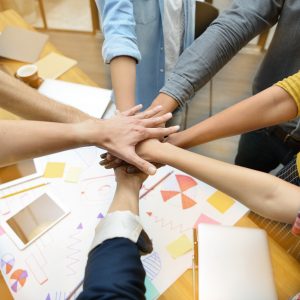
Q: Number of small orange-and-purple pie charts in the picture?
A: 2